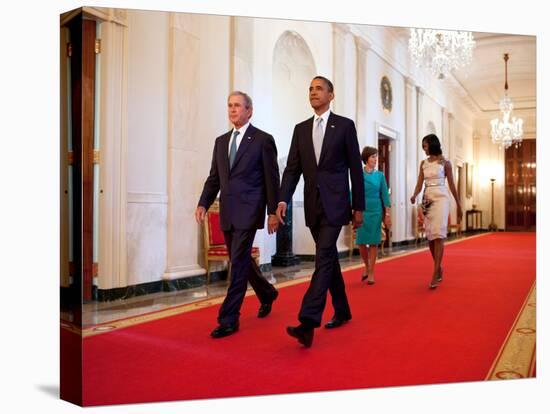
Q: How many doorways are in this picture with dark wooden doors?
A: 3